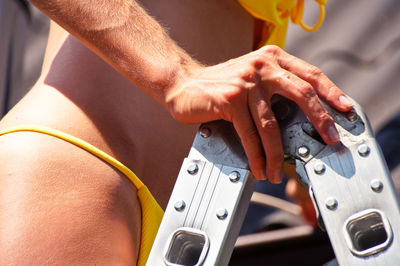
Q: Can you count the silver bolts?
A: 11